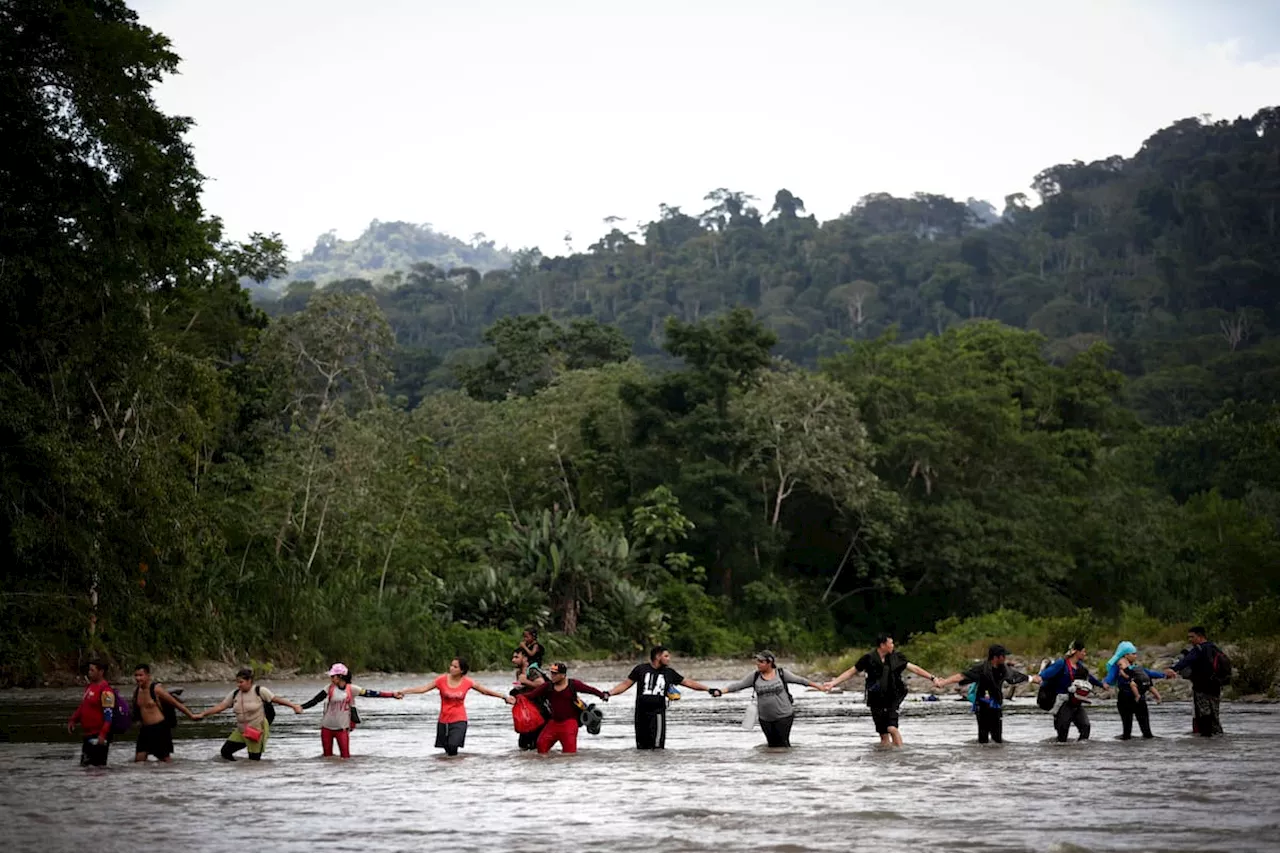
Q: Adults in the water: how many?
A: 14